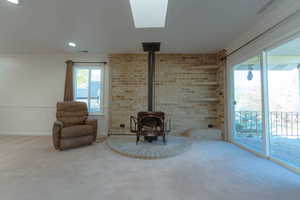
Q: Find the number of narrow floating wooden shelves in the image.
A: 3